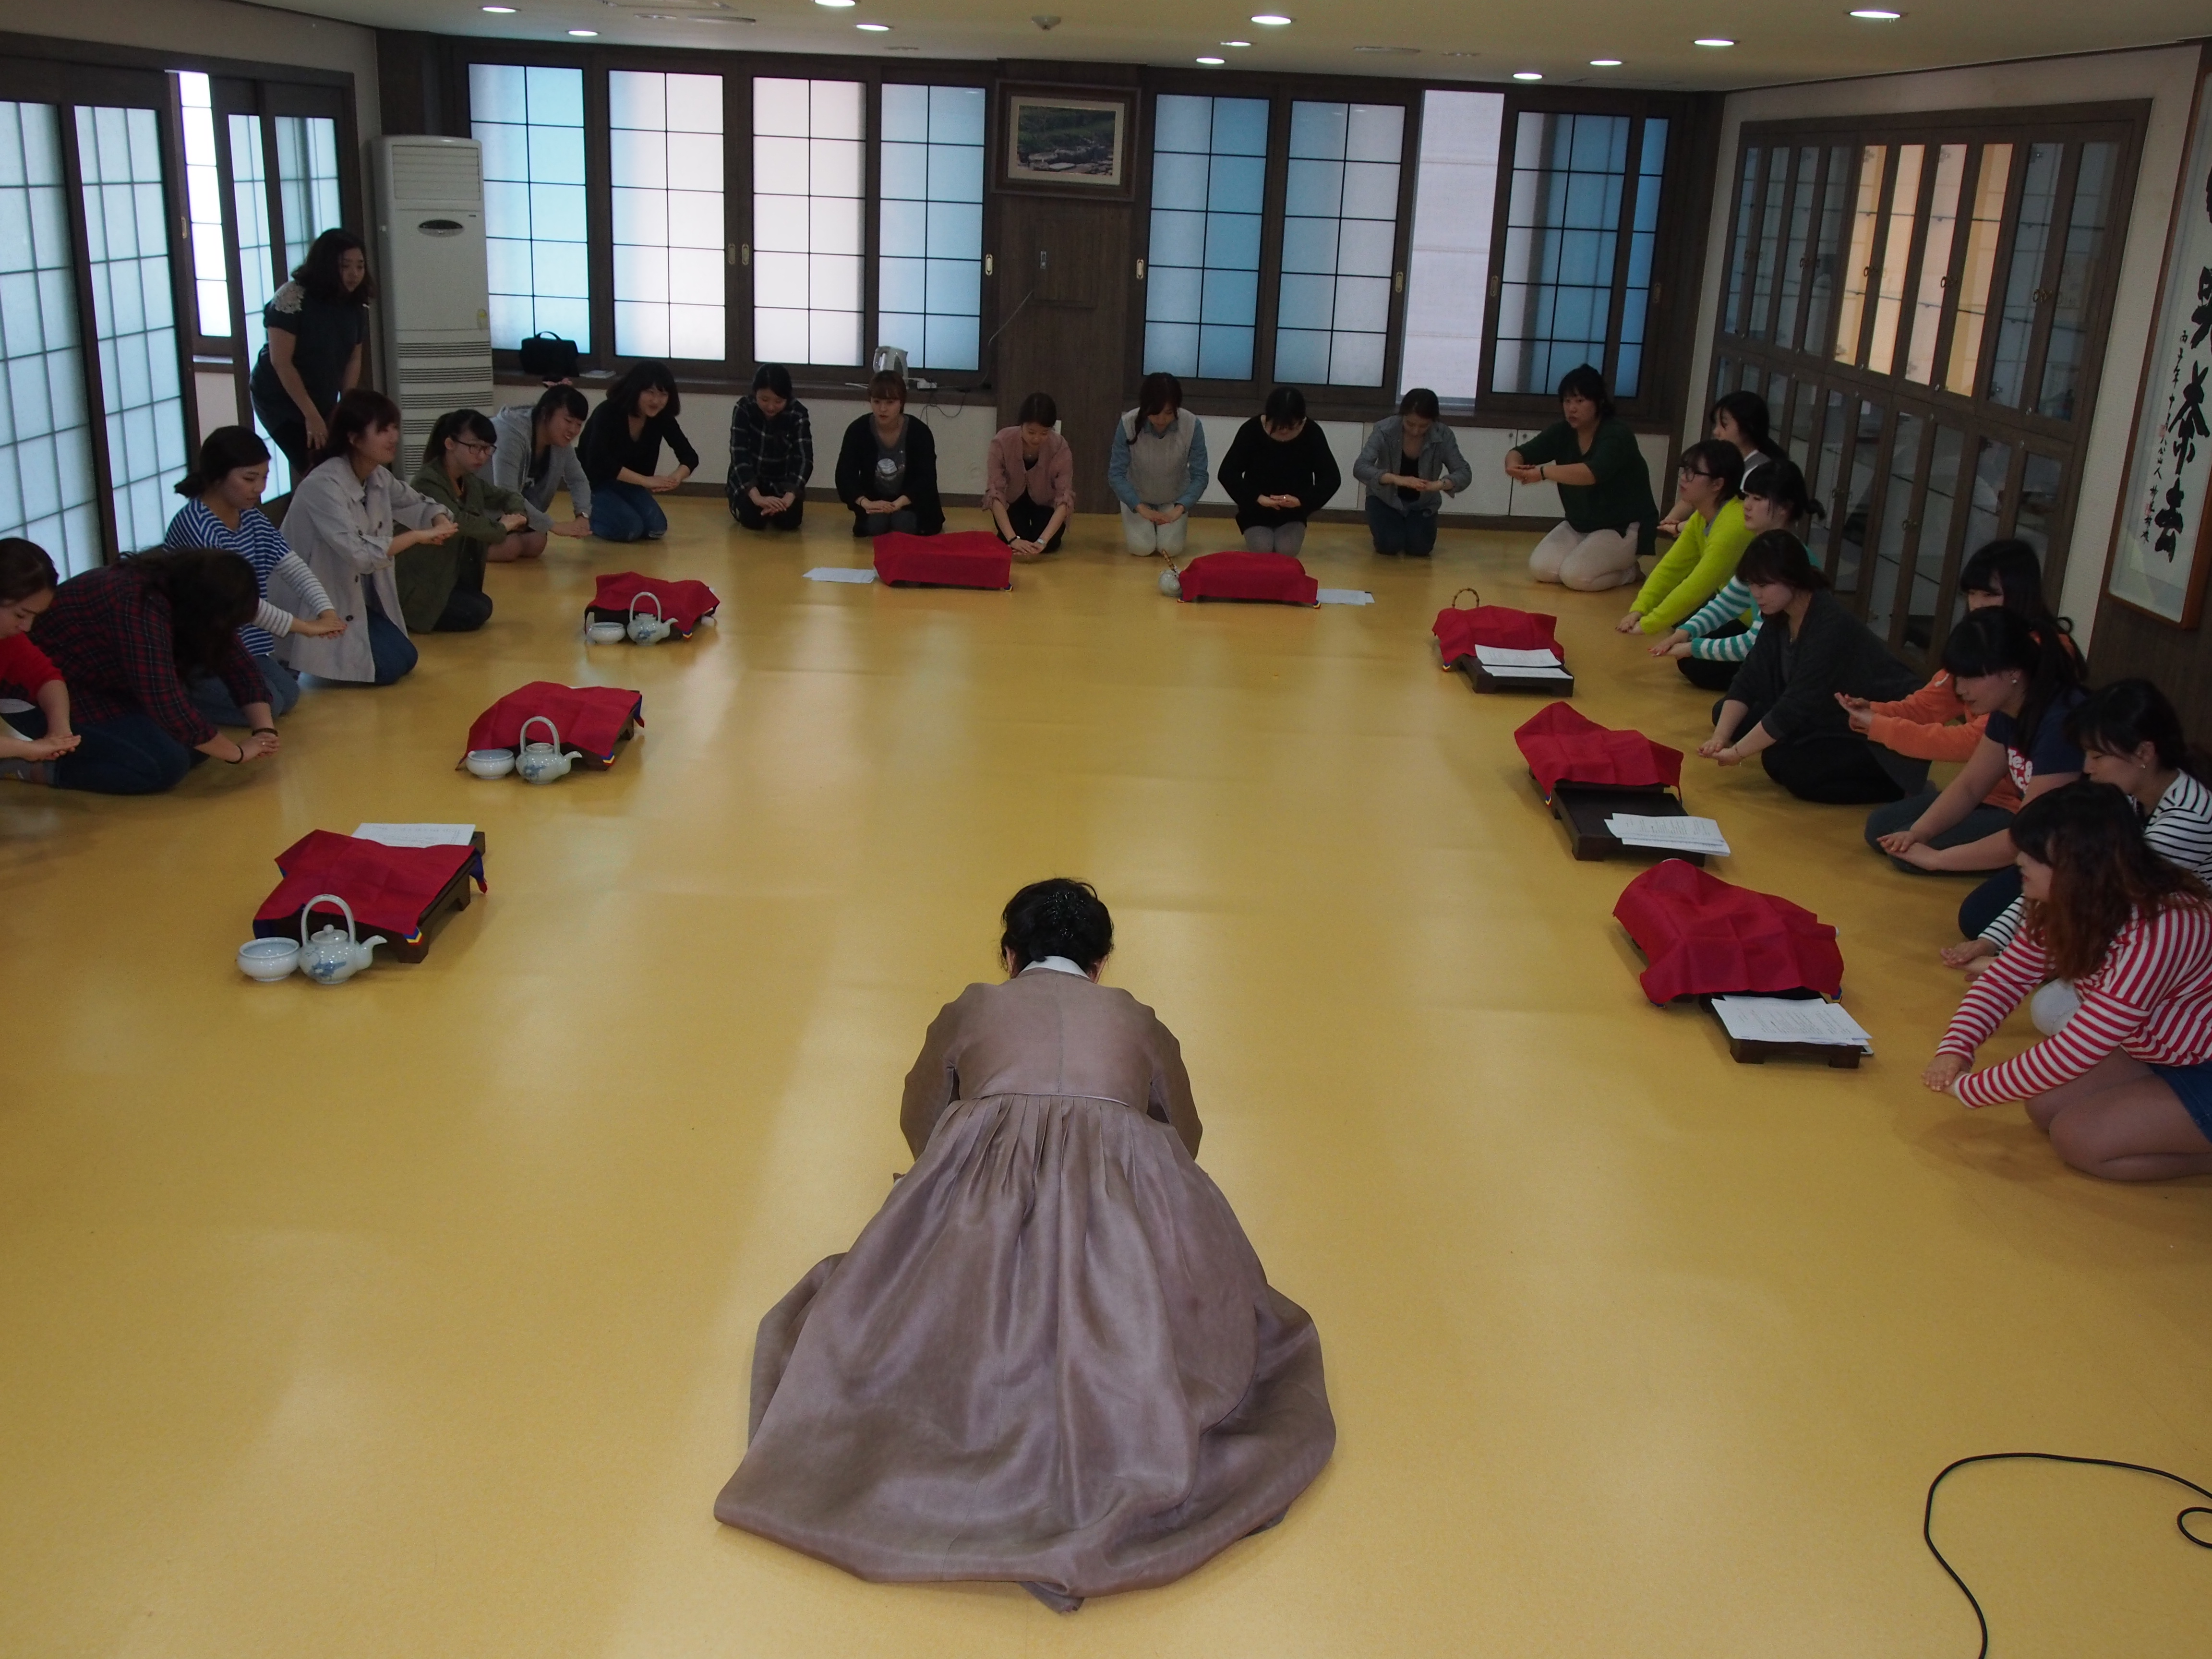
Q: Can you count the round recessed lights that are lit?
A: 11